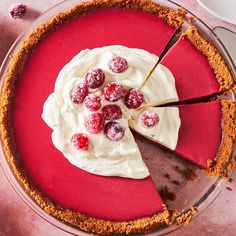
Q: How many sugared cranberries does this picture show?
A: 12